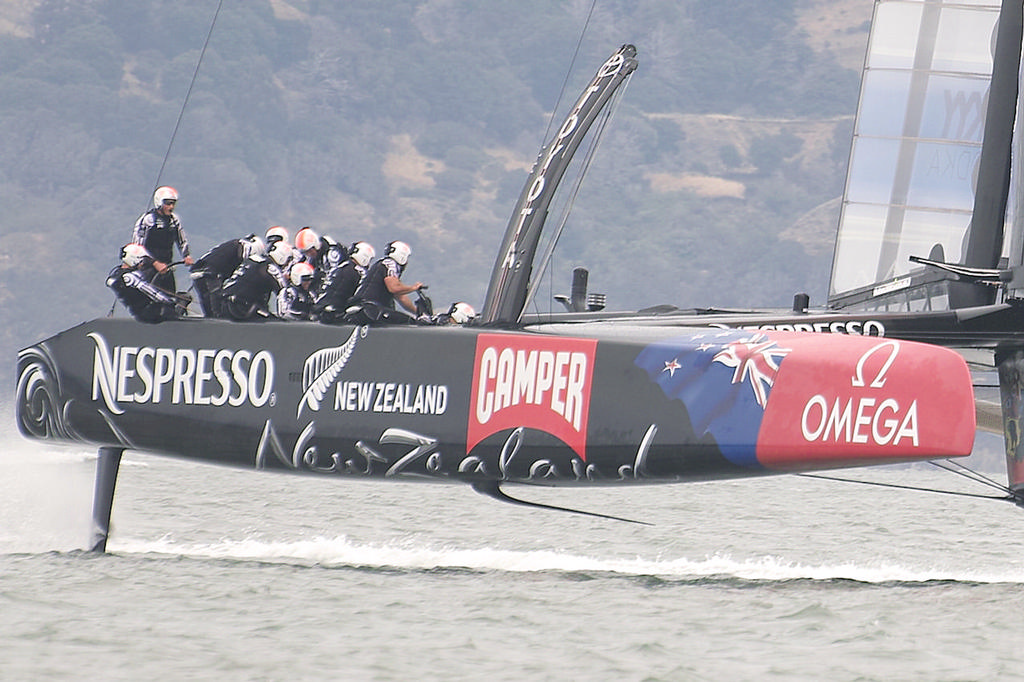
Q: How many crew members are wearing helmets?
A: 10